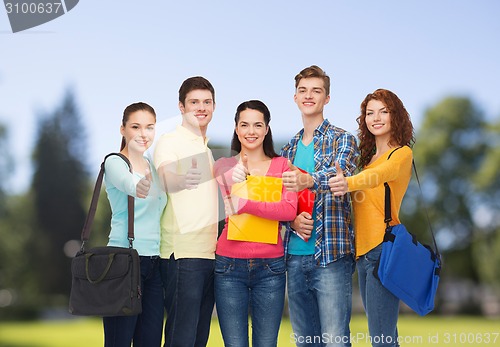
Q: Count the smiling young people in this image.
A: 5